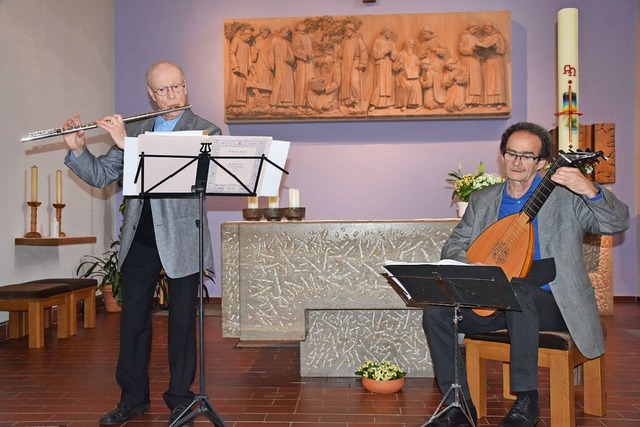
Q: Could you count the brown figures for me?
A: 13